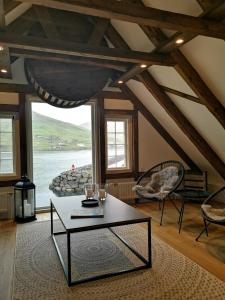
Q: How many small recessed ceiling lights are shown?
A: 5